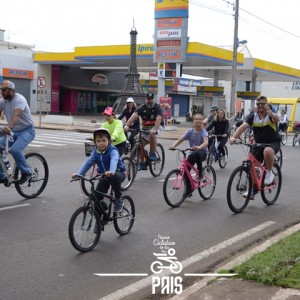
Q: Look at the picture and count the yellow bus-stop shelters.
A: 1